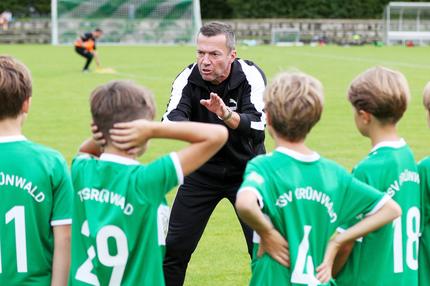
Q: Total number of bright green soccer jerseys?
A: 5